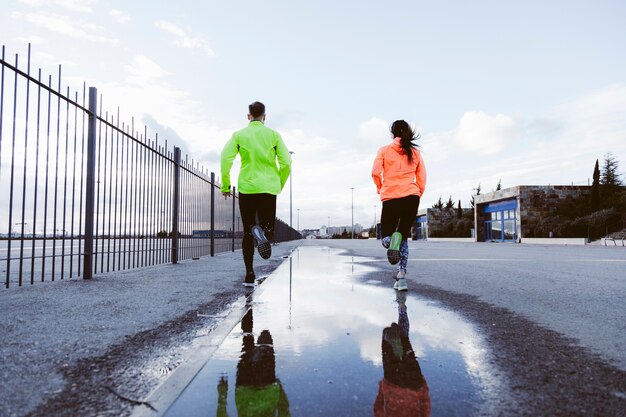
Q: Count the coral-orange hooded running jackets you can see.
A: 1